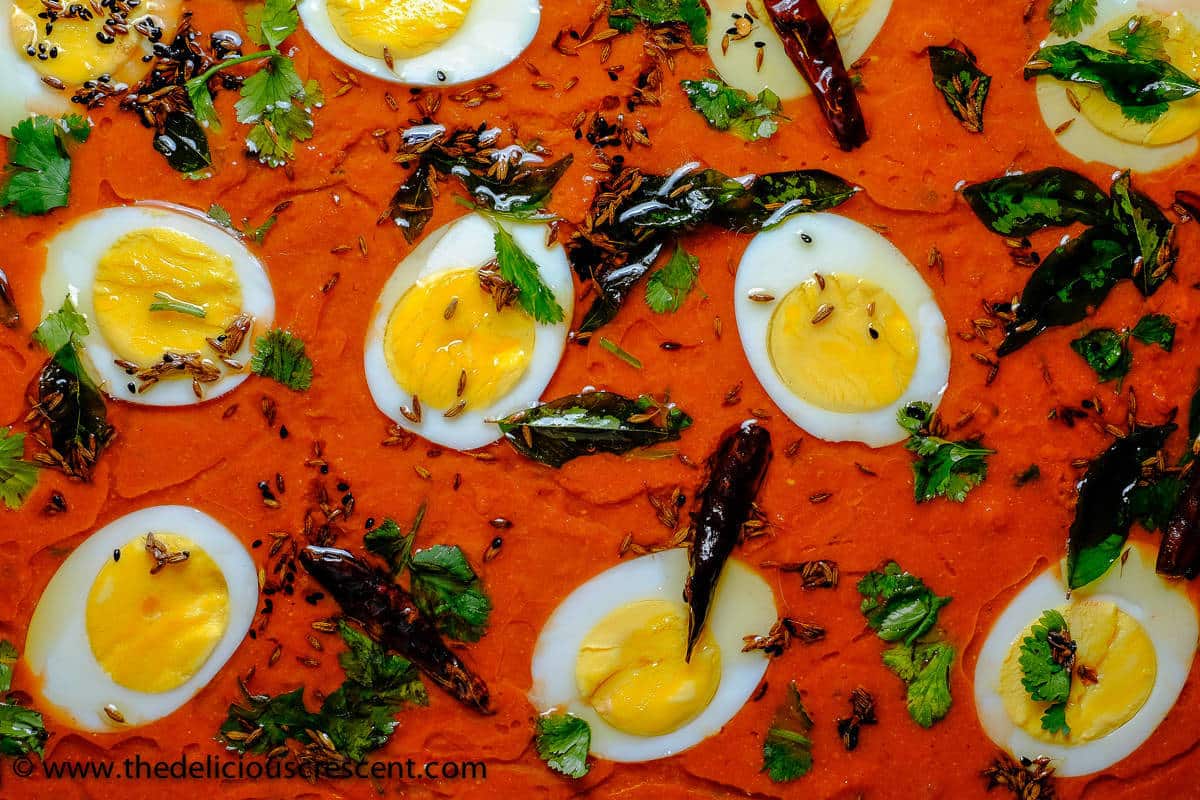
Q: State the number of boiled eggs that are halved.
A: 10